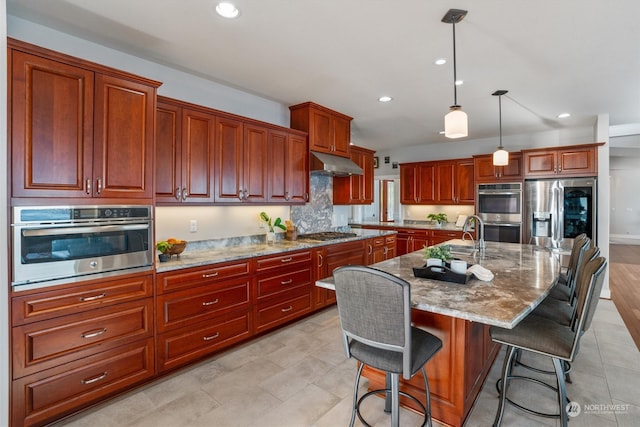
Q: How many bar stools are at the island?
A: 5